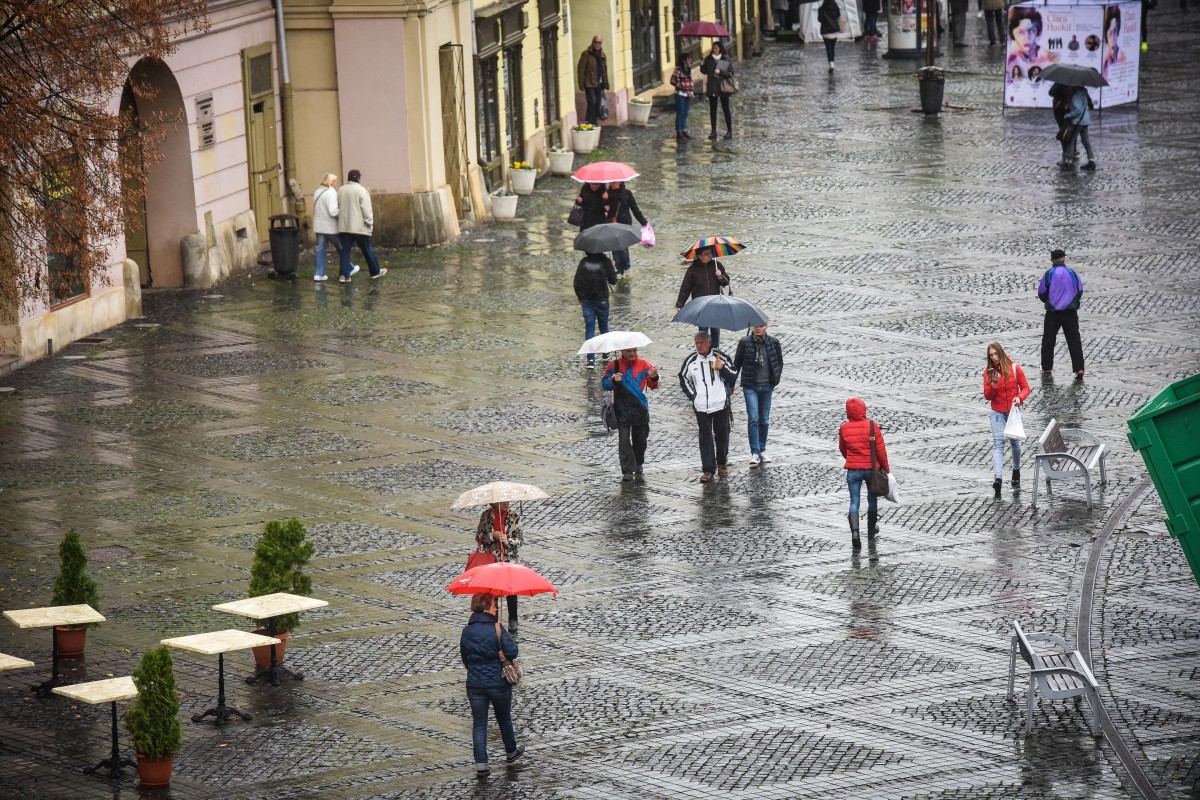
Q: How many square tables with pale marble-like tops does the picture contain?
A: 5